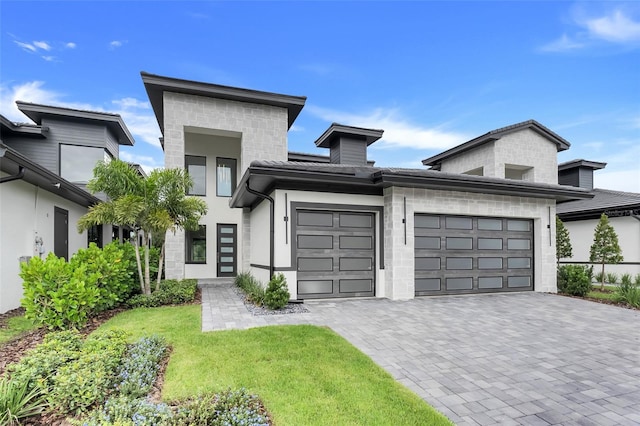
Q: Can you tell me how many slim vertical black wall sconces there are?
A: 3